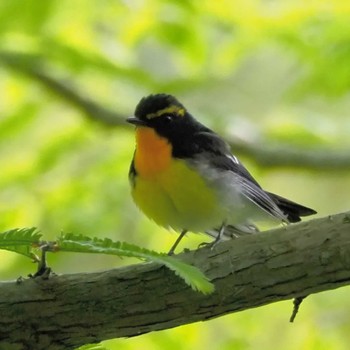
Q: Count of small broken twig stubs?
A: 1